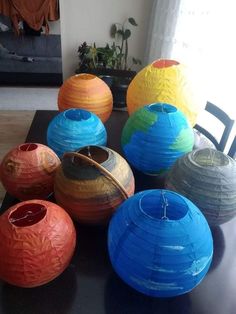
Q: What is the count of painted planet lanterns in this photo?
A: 9